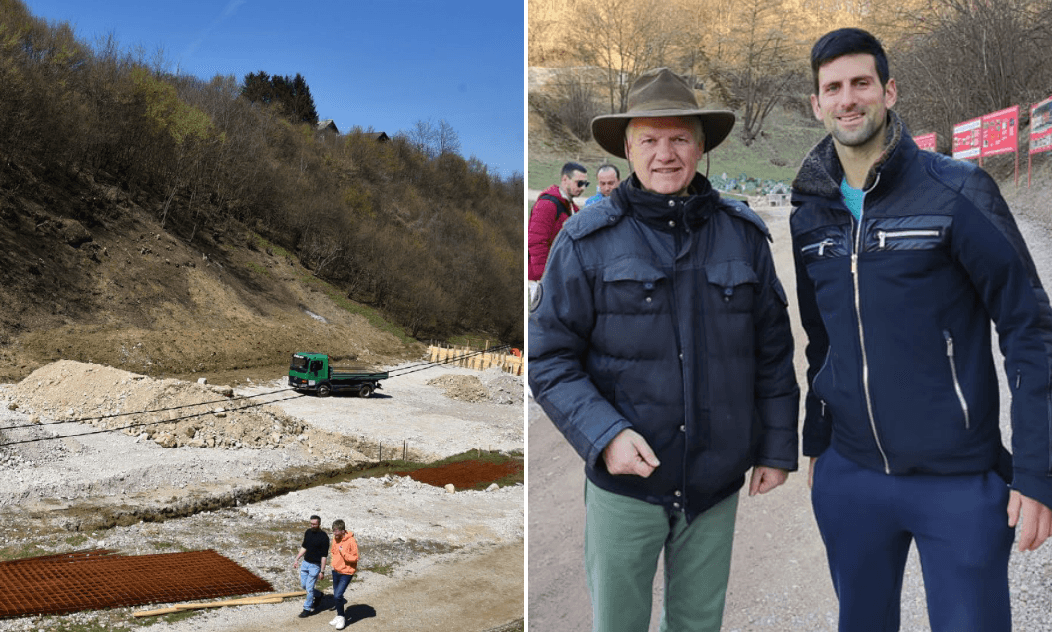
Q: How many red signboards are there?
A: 4